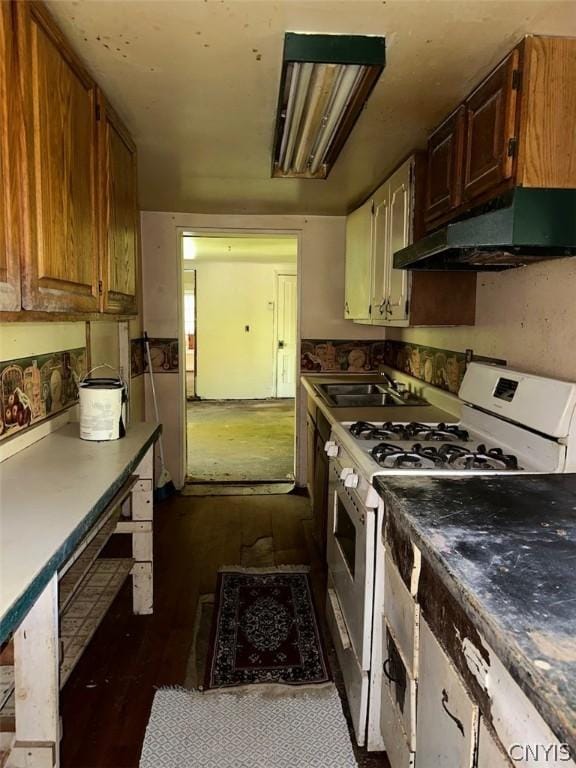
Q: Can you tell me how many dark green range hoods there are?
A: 1